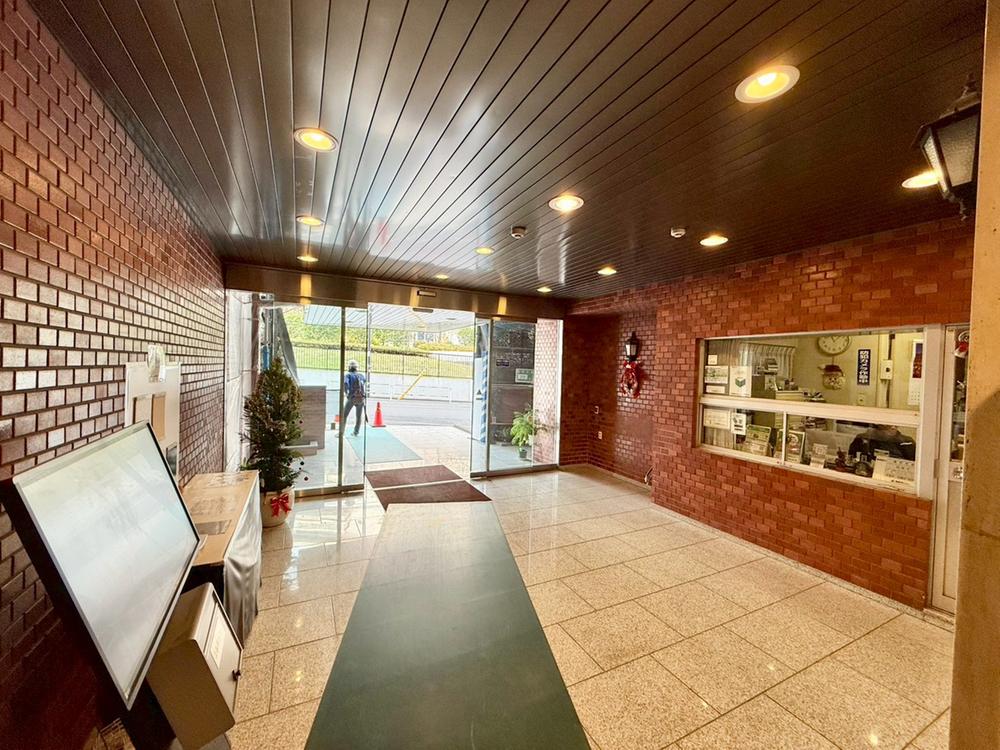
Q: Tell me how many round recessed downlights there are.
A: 11